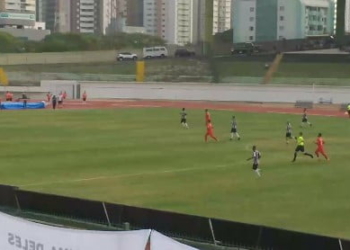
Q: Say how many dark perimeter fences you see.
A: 1